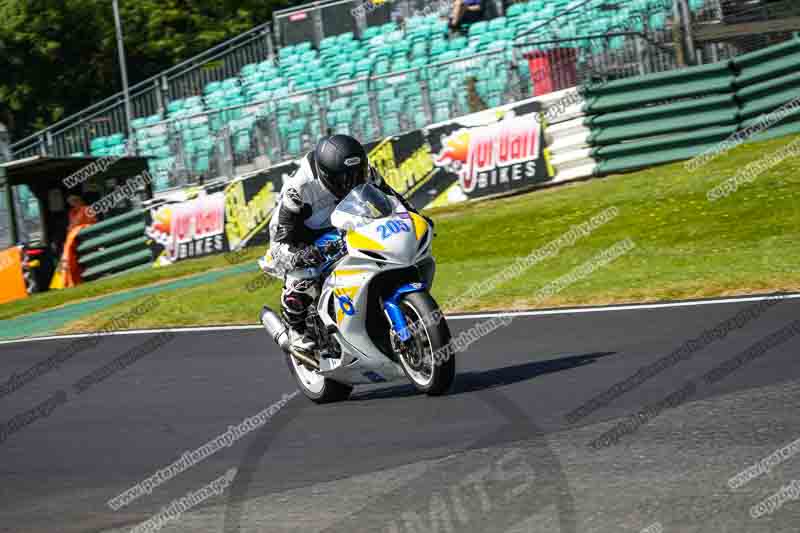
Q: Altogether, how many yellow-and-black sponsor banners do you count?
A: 2